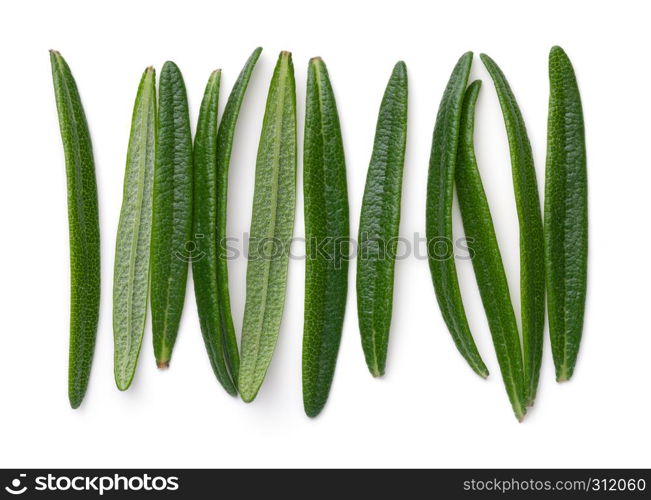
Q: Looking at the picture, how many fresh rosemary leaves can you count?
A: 12